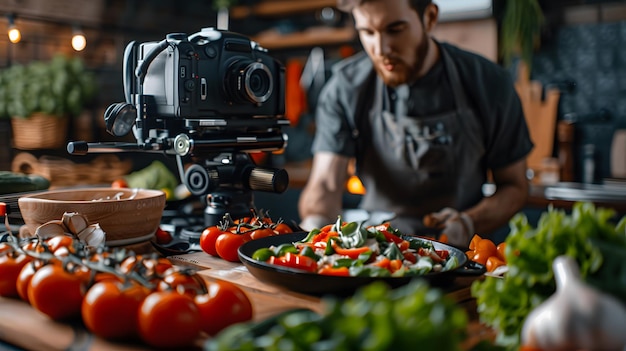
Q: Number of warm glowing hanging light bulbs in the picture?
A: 2